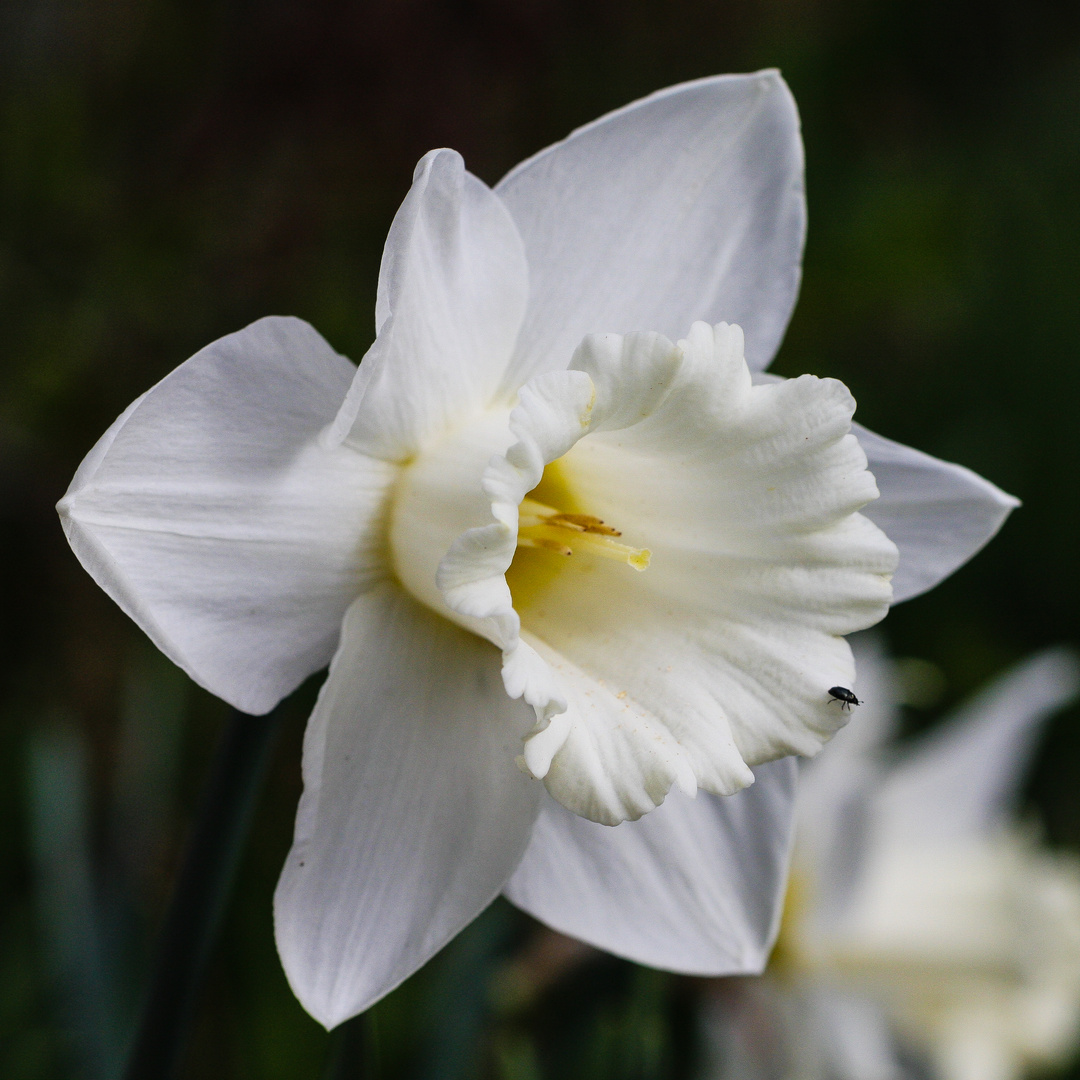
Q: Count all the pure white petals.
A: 6